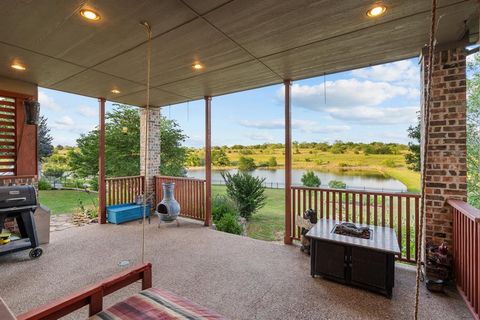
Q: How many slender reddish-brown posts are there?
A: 3